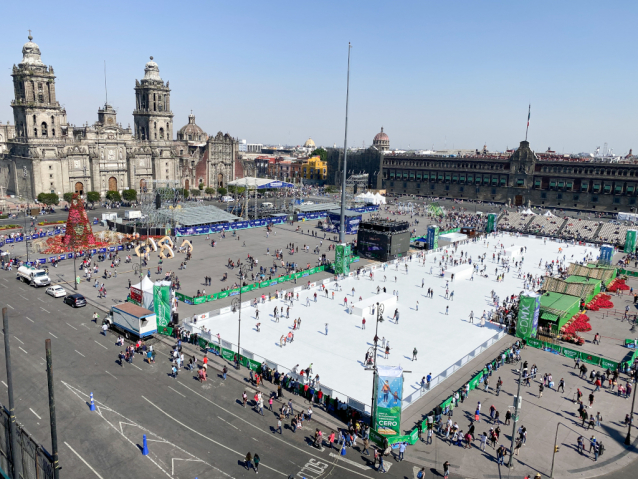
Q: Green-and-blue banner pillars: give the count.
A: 8